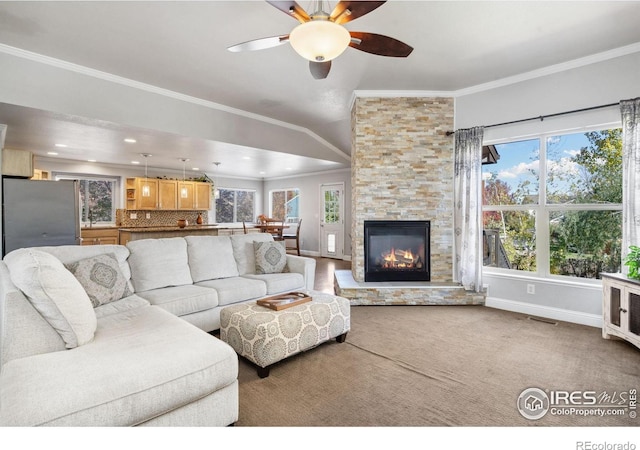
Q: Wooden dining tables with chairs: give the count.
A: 1